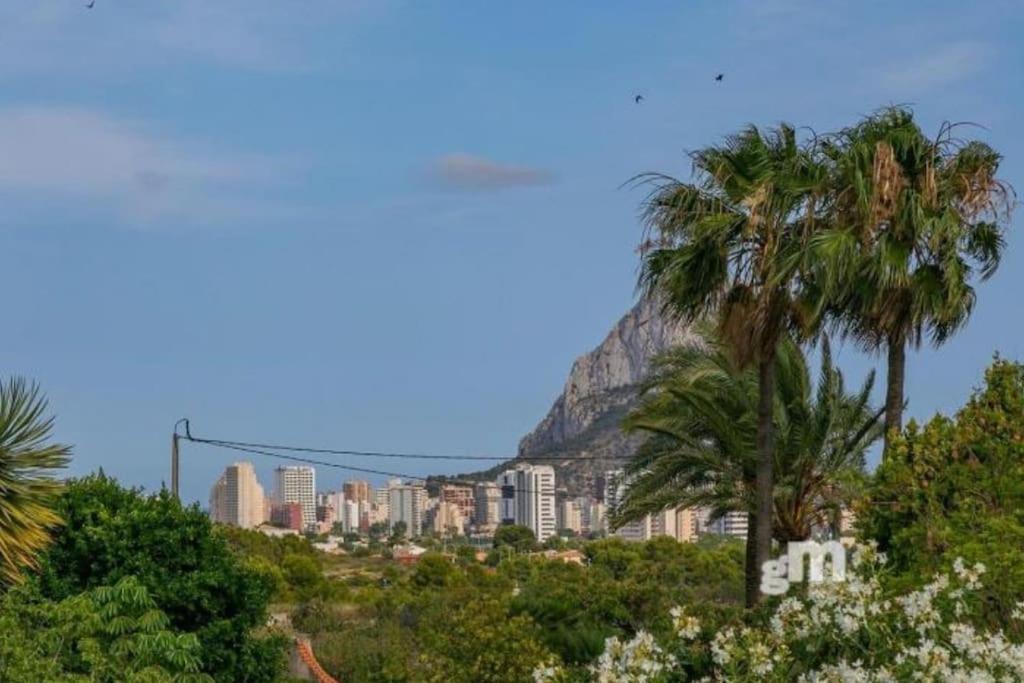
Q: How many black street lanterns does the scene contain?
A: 0